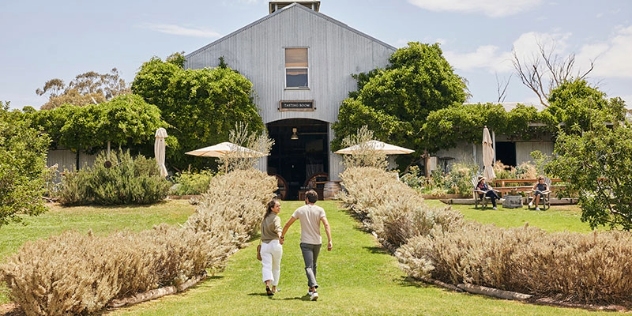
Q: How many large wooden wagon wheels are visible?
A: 2